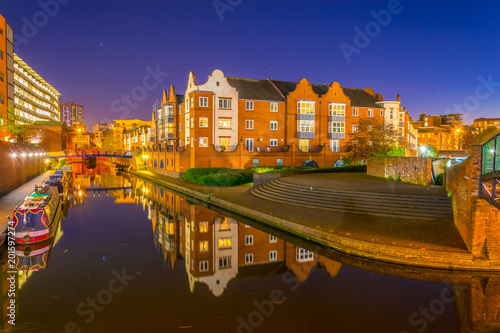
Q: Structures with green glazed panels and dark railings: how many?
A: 1